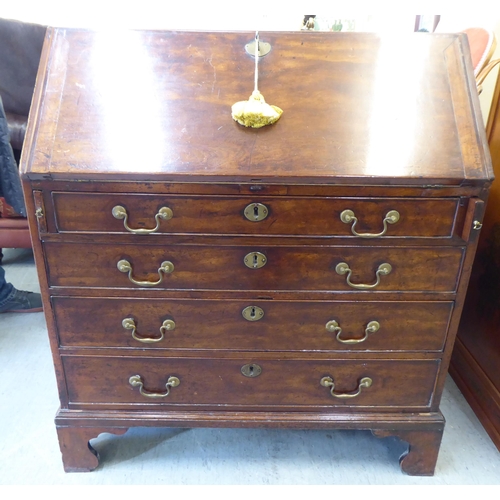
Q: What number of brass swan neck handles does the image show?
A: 8